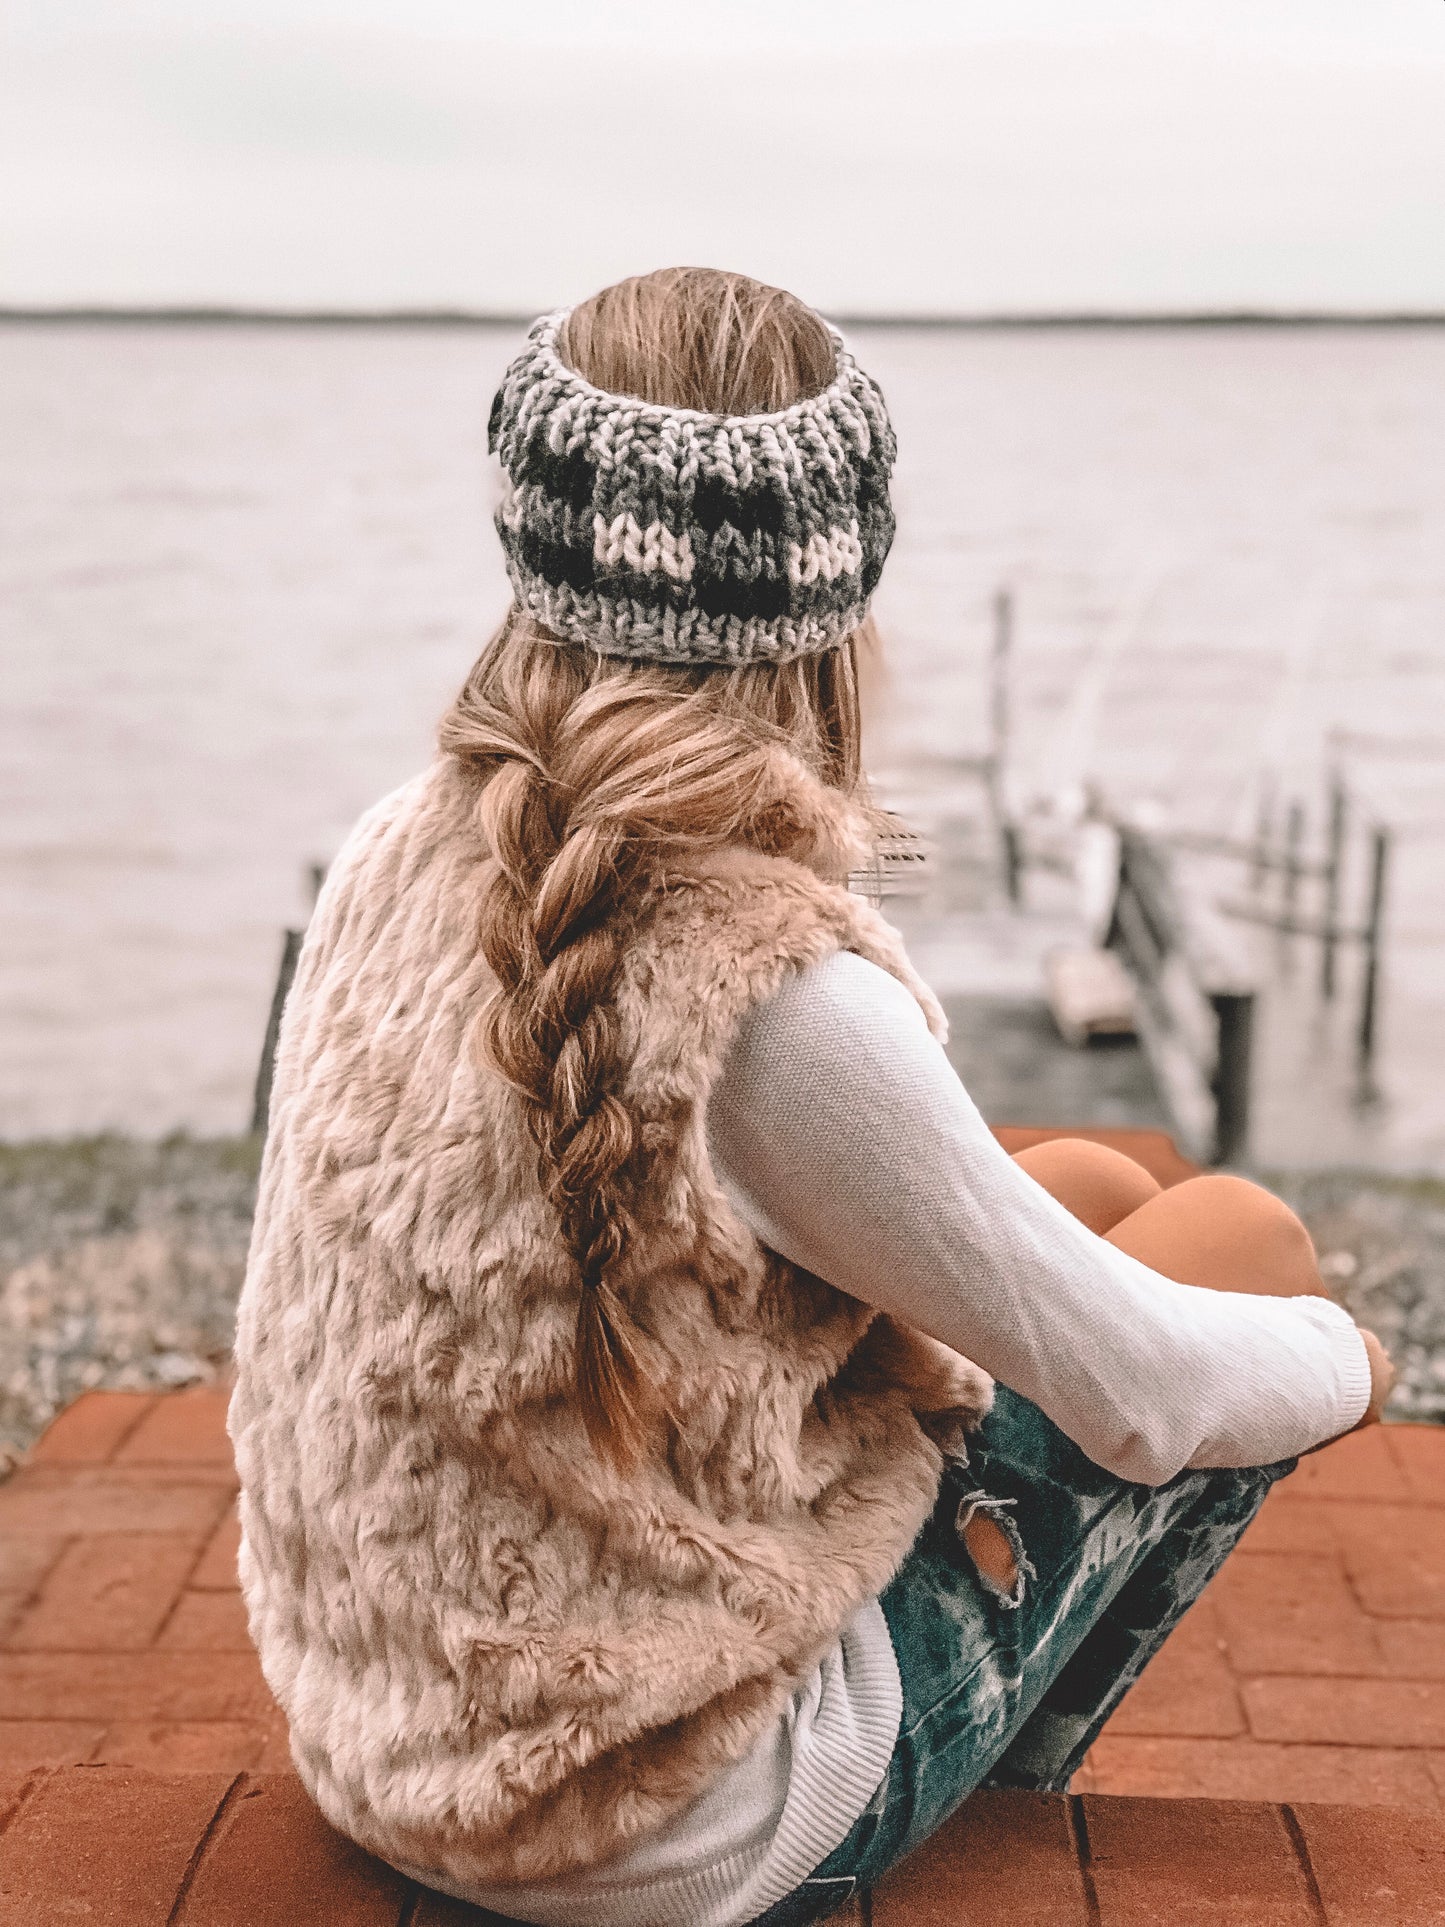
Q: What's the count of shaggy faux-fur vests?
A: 1